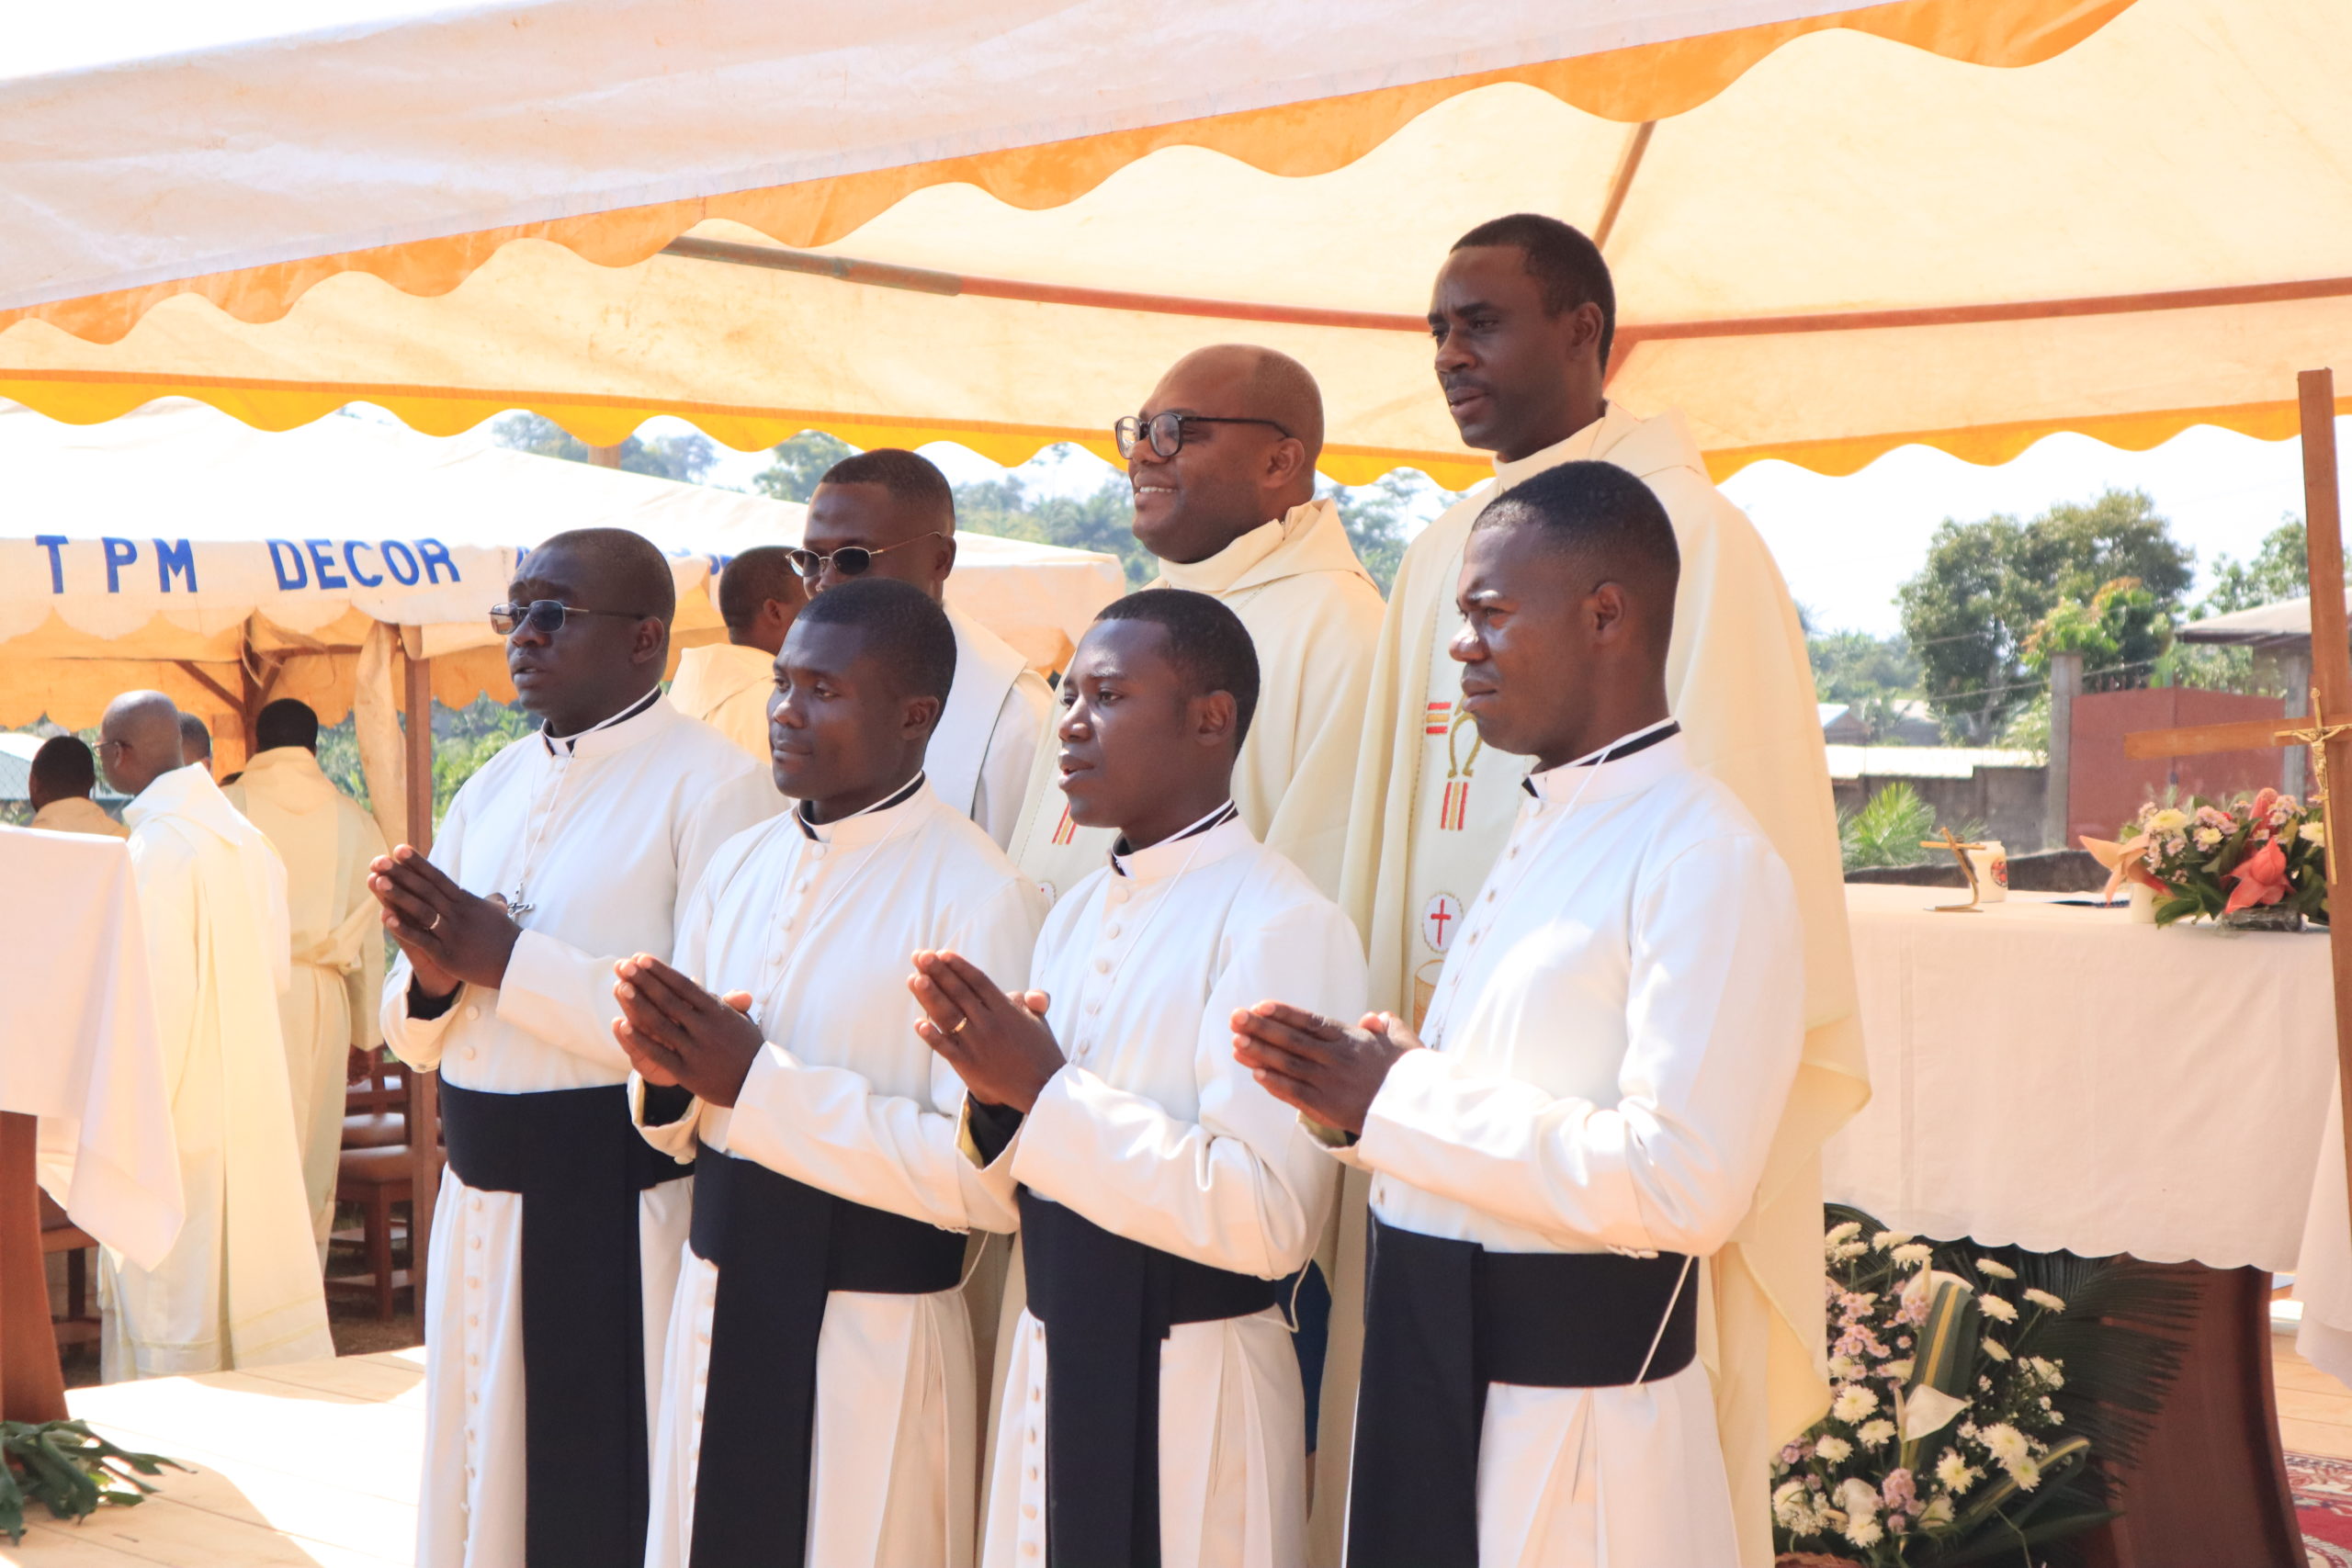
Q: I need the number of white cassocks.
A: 4